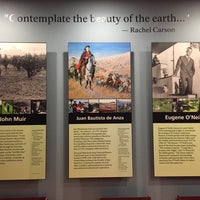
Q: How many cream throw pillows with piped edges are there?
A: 0